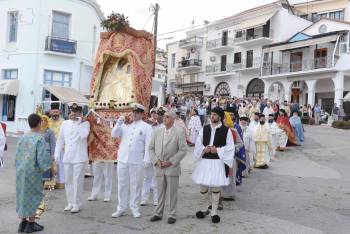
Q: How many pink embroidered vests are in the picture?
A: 0